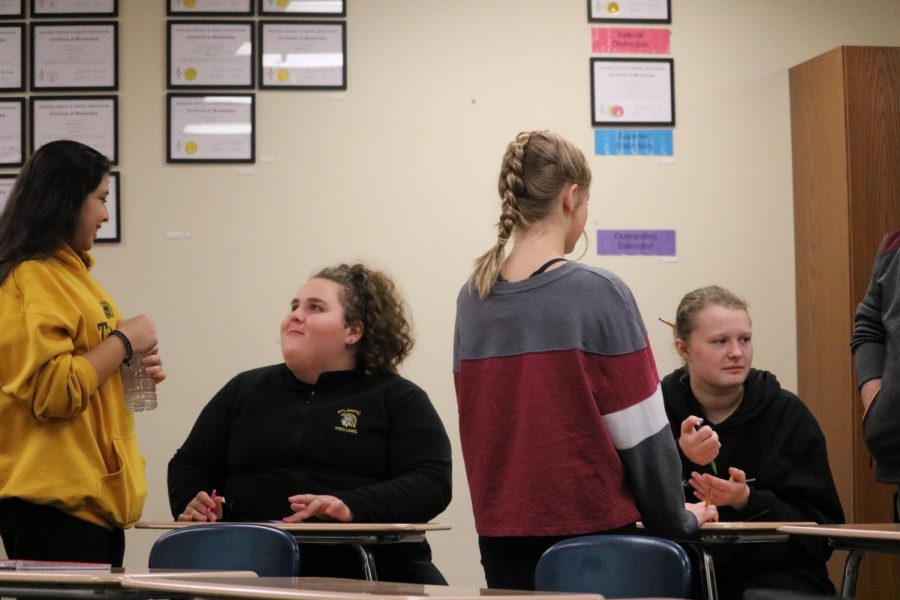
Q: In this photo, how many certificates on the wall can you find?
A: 15